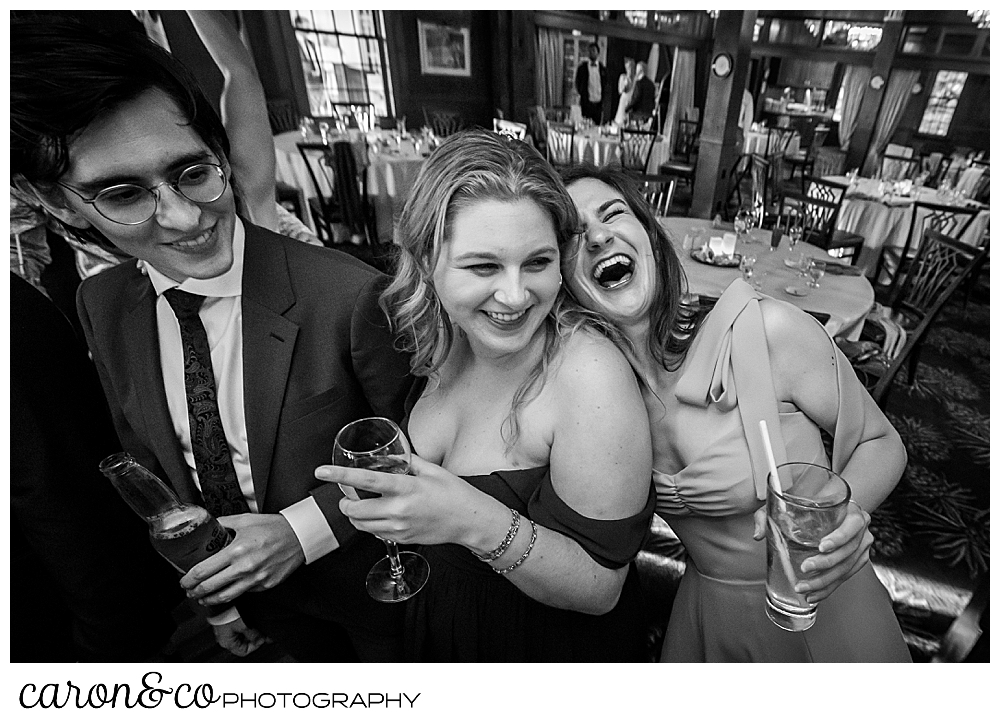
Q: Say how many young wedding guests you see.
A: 3